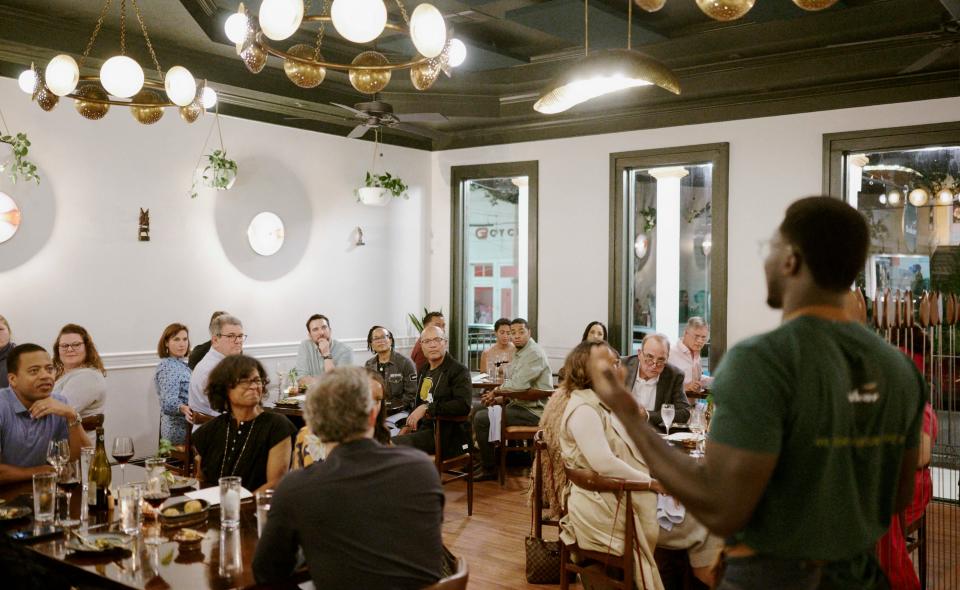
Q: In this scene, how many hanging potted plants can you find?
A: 3